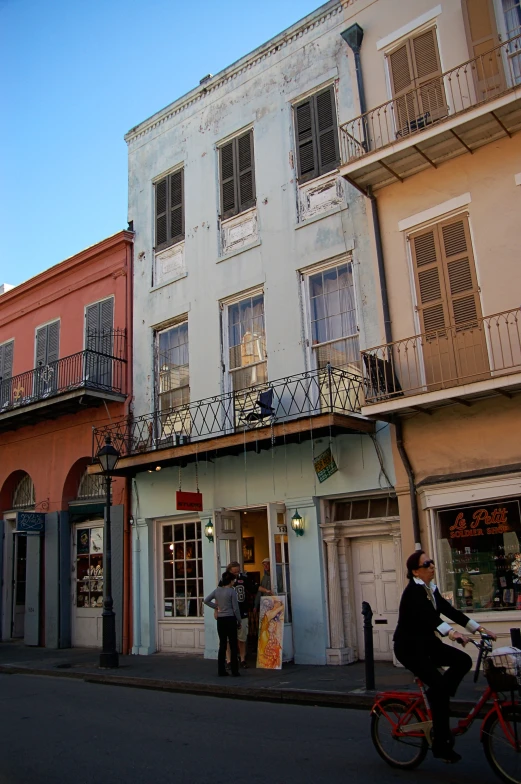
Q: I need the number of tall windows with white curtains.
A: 3